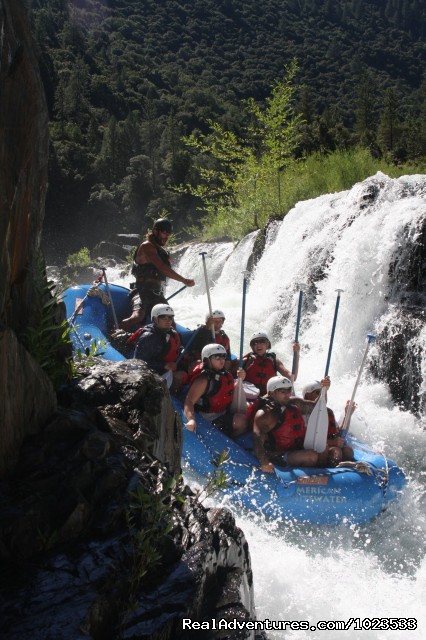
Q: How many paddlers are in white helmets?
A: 6